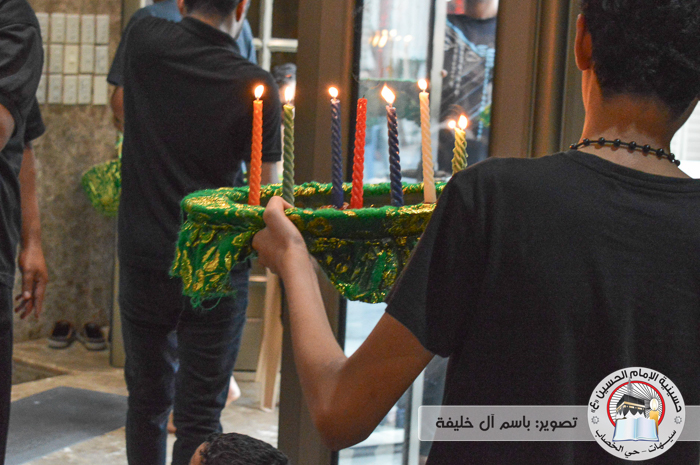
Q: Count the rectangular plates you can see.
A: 15